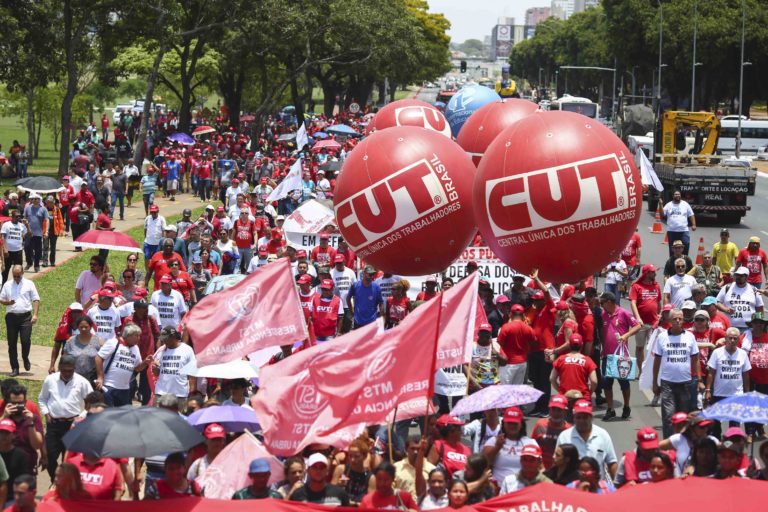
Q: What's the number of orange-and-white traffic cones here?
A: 3